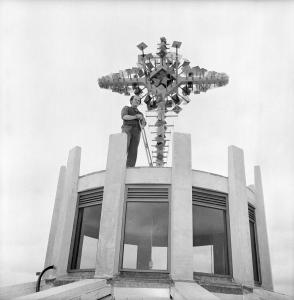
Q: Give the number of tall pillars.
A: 6